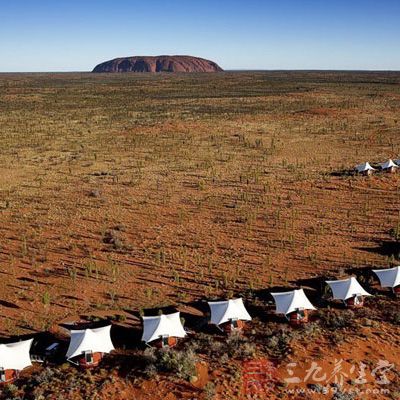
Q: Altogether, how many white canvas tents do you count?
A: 9